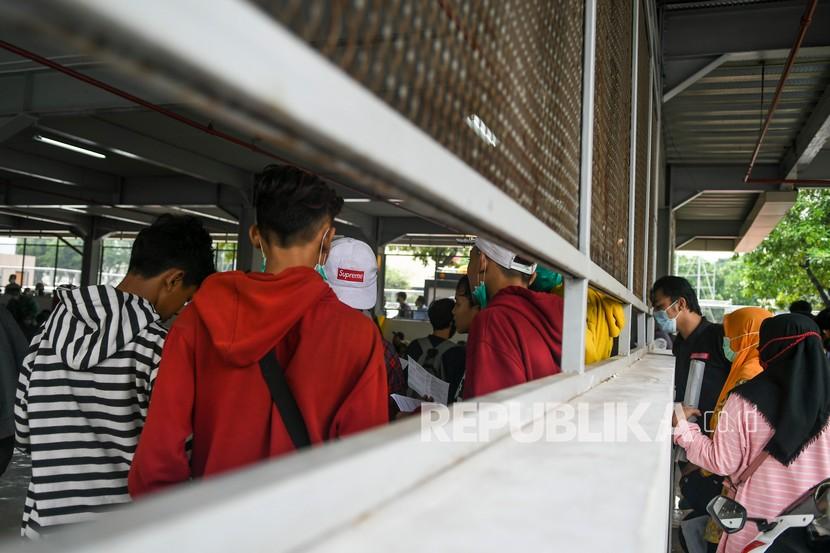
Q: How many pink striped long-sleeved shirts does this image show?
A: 1